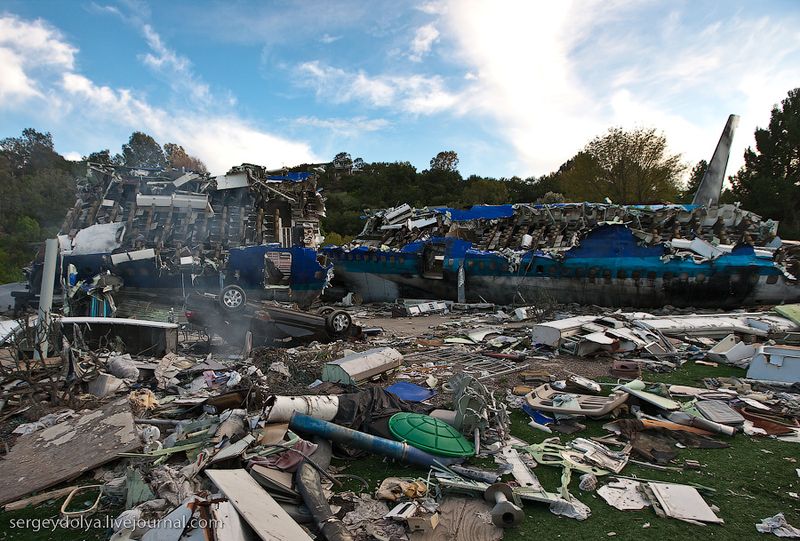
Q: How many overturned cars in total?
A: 1